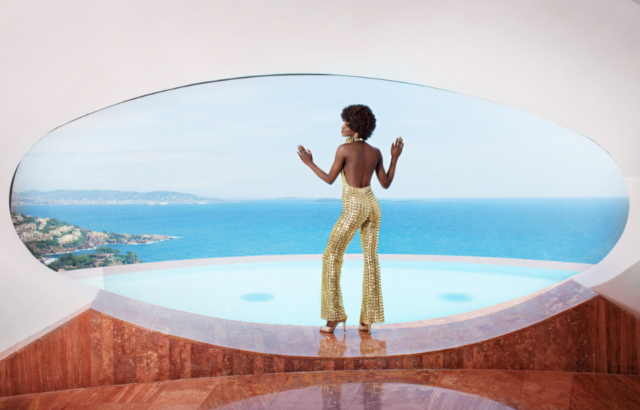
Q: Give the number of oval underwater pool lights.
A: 2